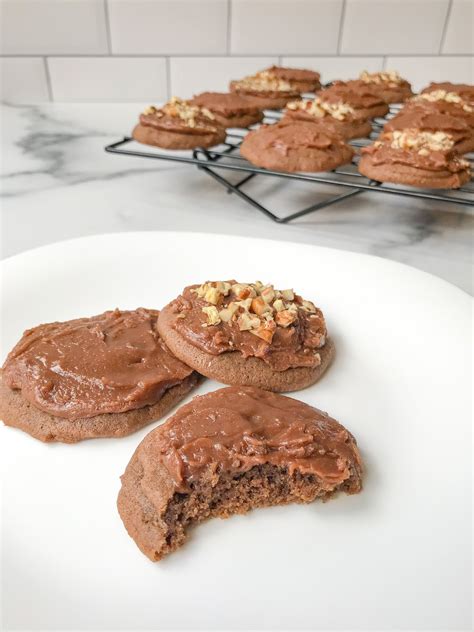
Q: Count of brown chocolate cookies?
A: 15